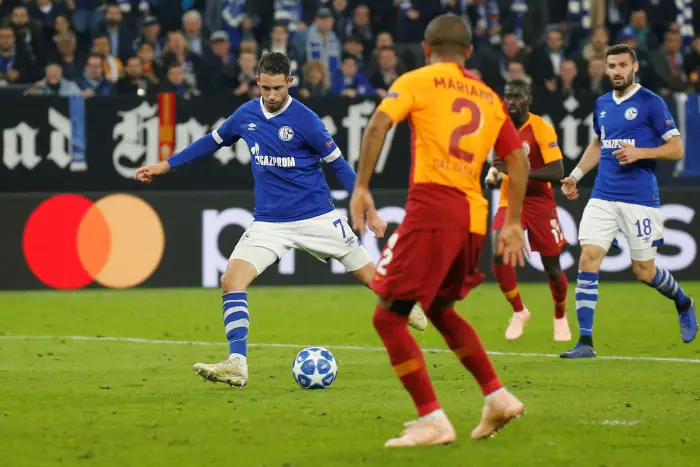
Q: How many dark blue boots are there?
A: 2